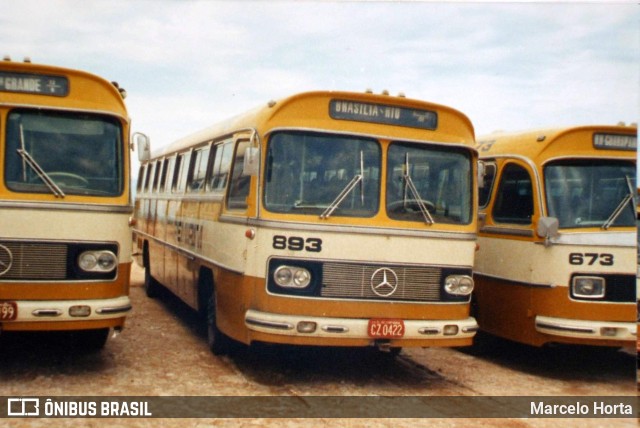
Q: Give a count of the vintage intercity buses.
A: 3